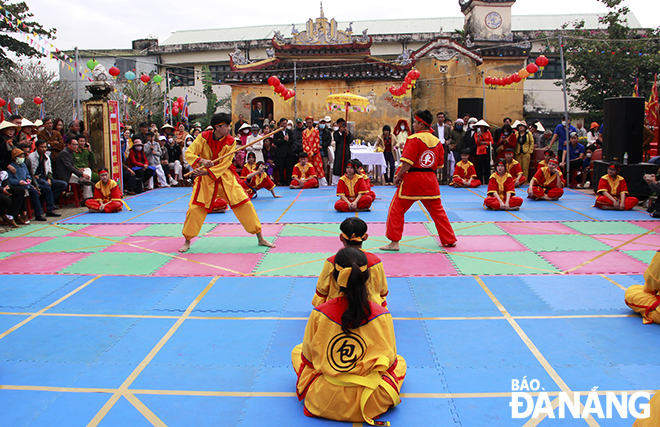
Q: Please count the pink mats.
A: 14